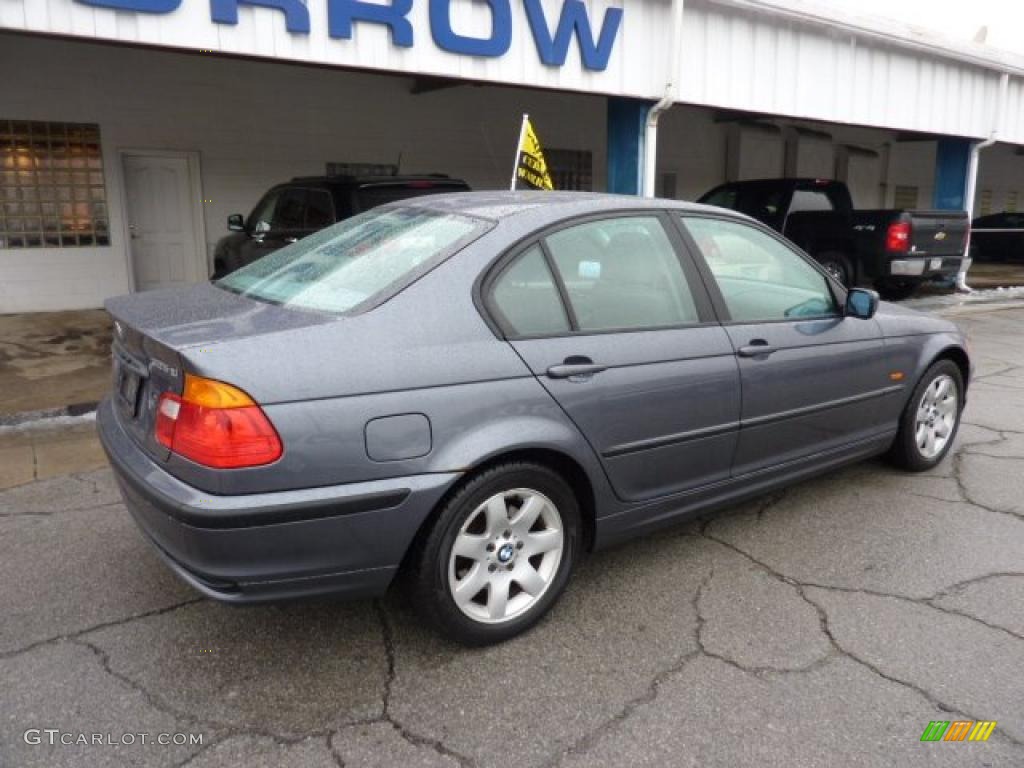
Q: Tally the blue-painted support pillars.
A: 2